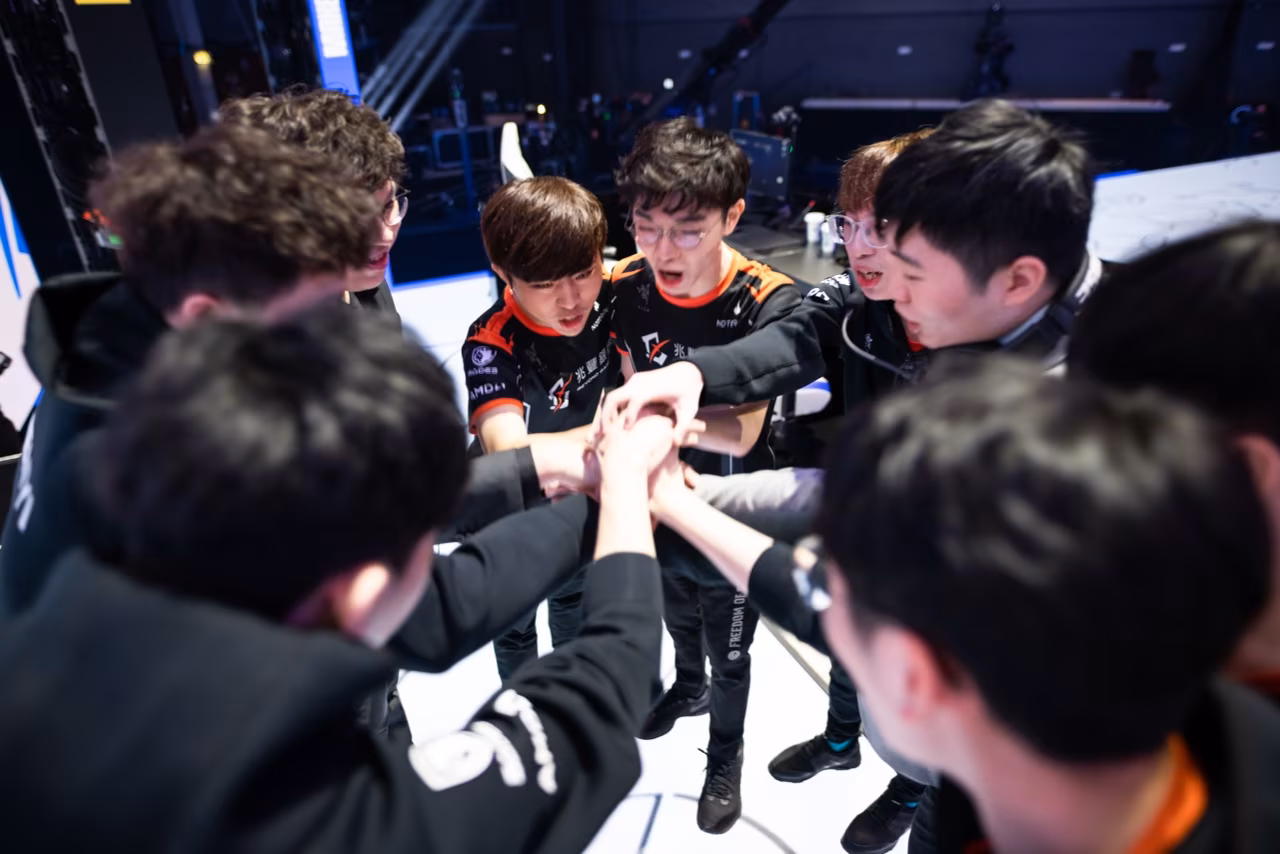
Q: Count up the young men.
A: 9